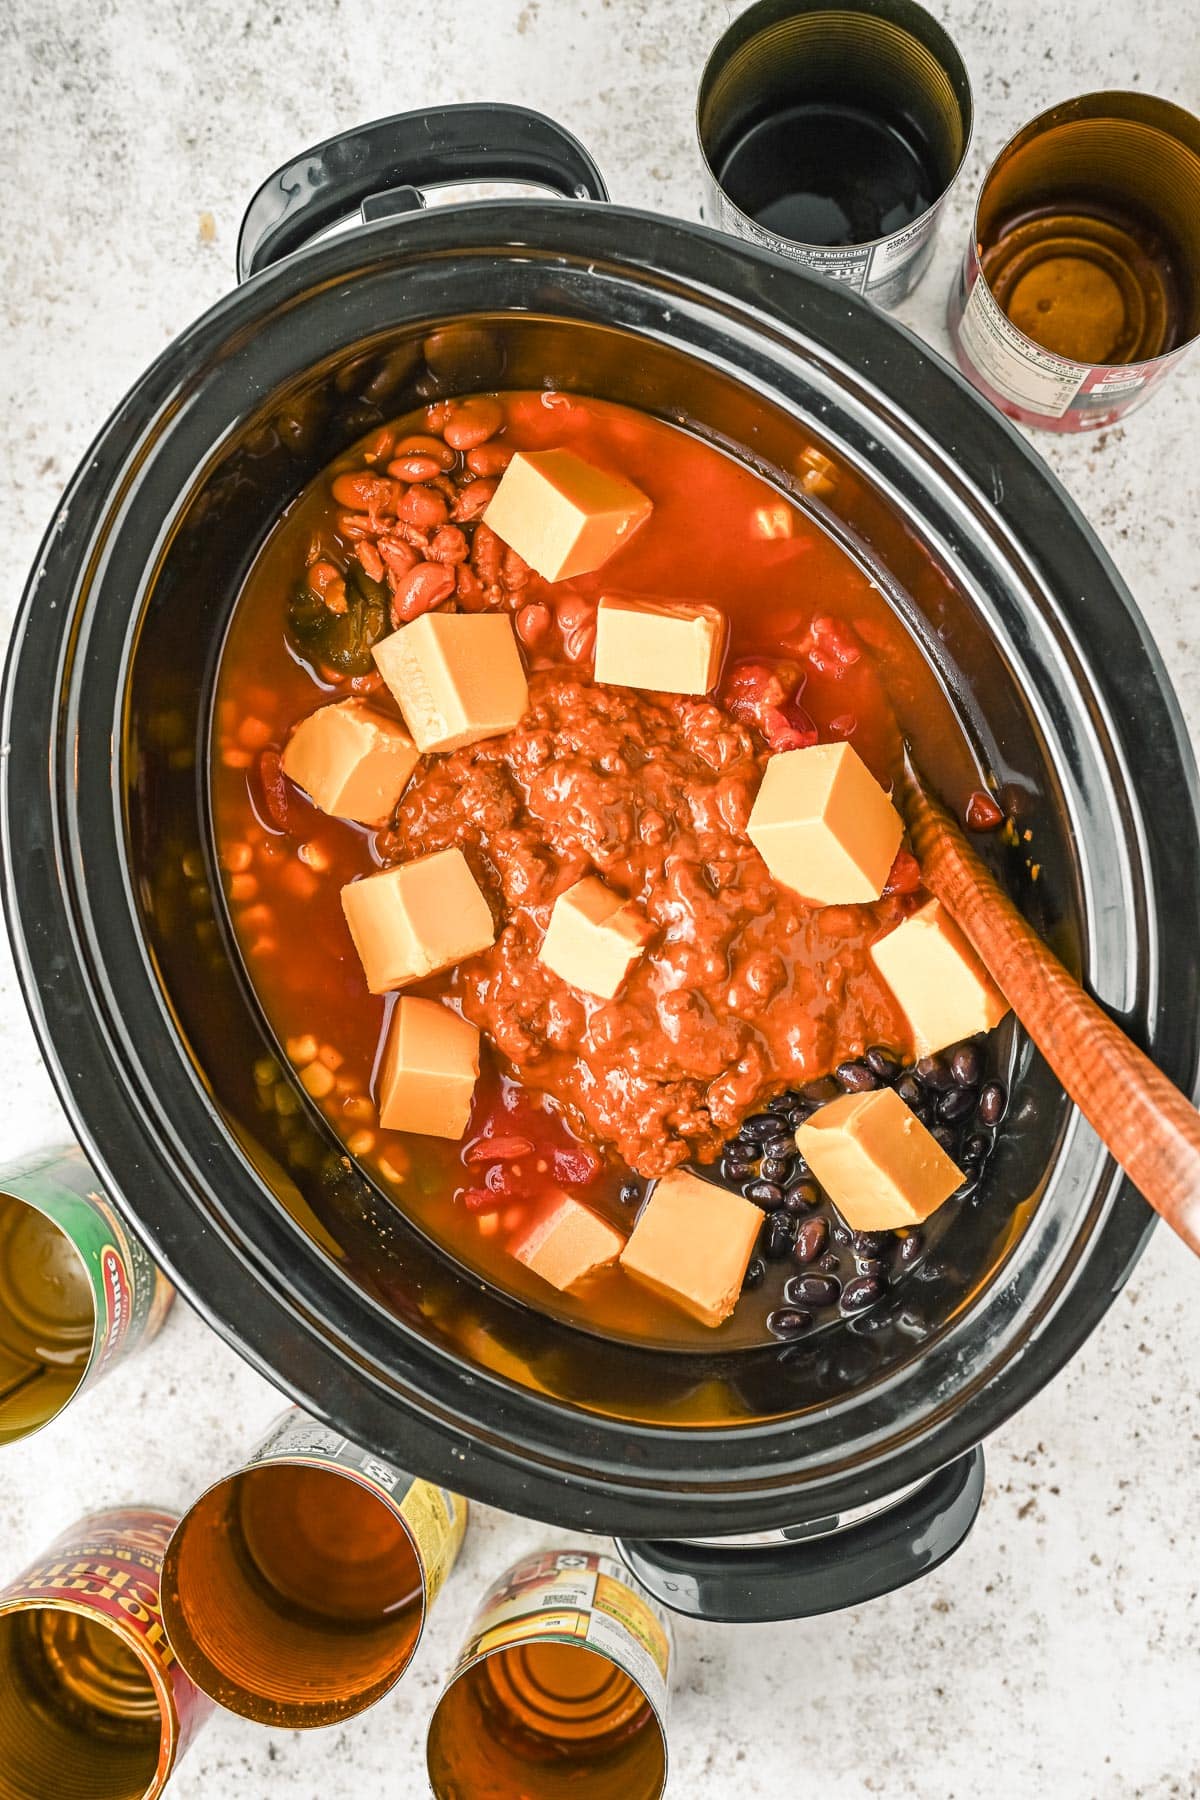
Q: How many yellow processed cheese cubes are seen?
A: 12